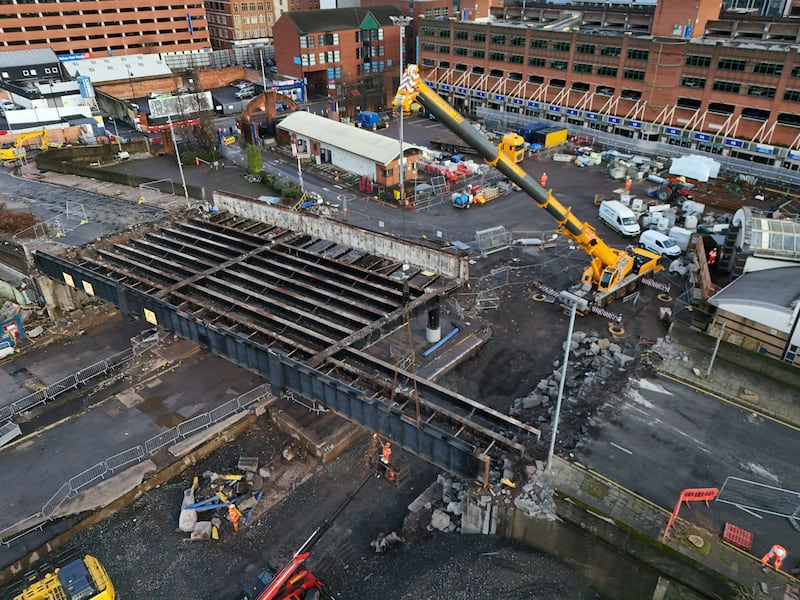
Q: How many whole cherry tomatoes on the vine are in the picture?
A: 0